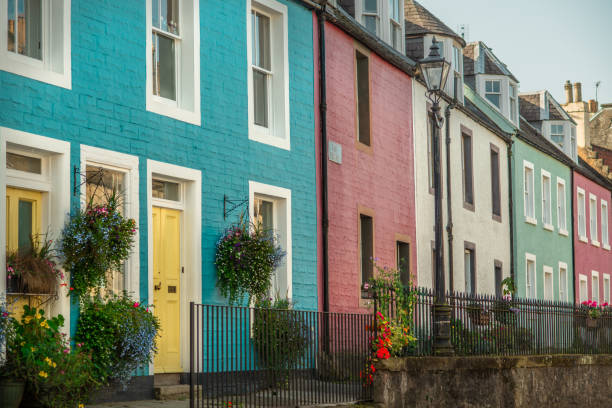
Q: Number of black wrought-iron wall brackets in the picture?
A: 2